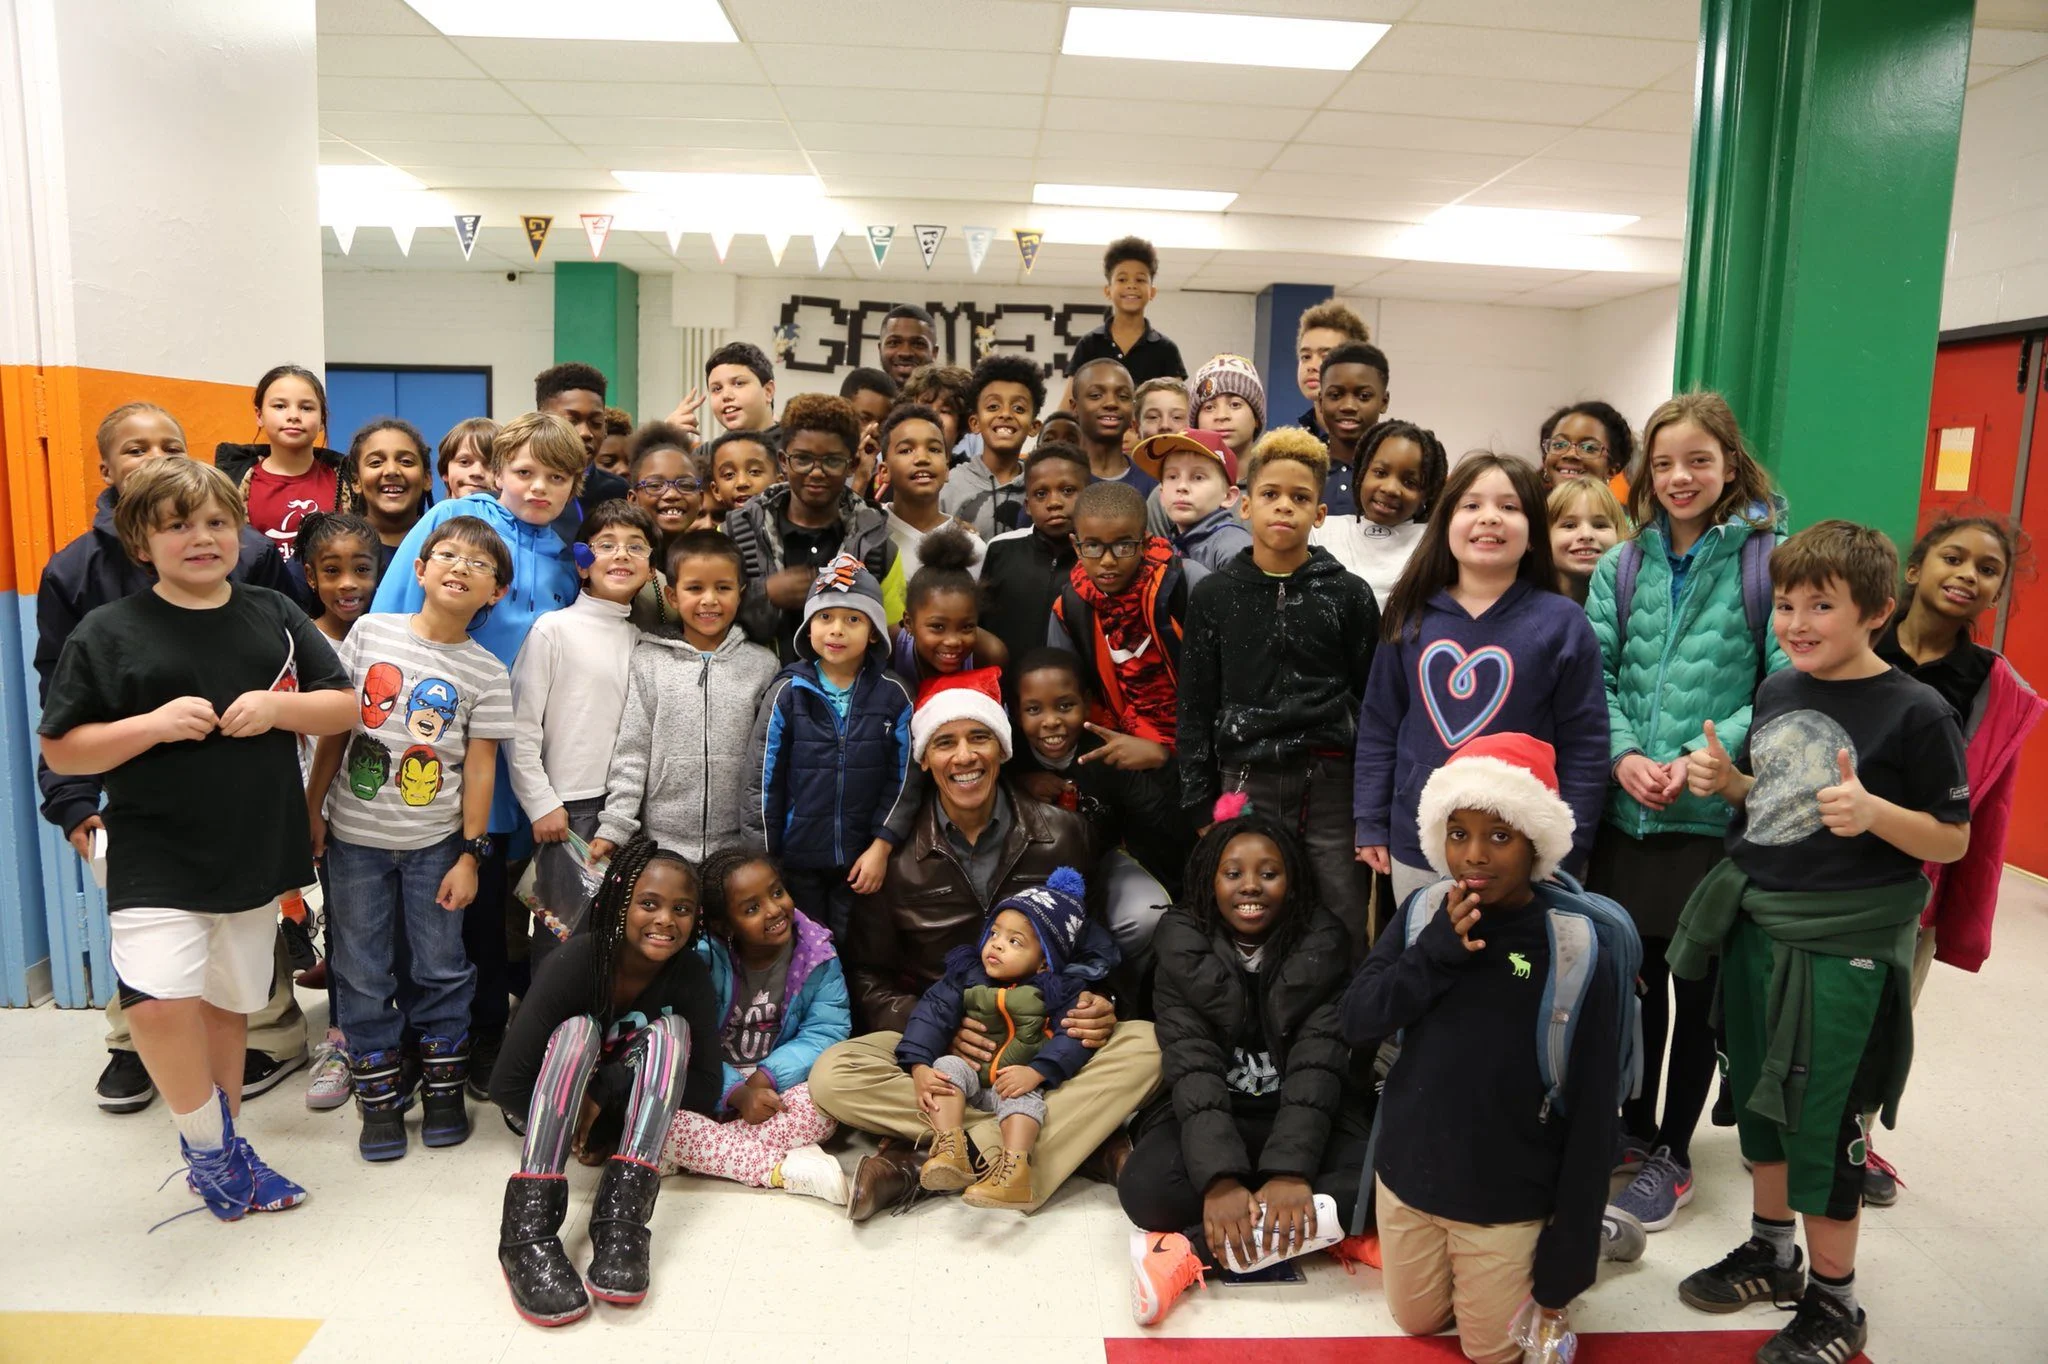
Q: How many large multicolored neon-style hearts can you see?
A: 1